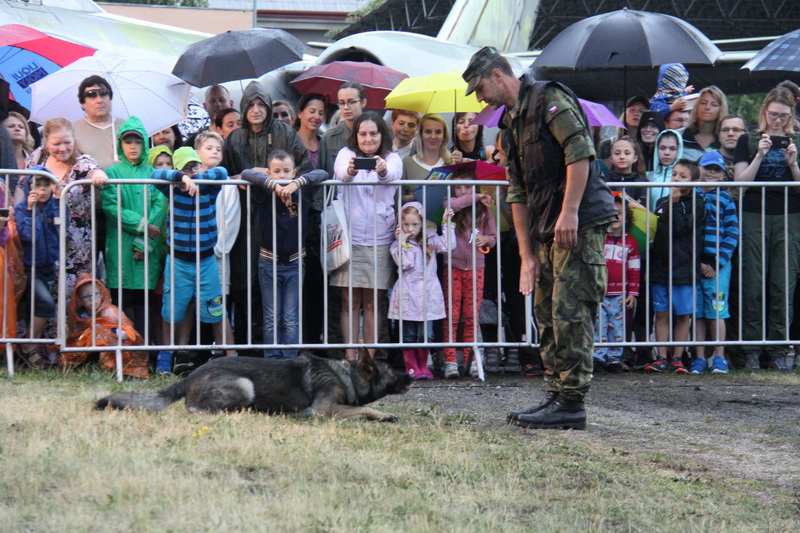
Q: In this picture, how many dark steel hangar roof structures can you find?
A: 1